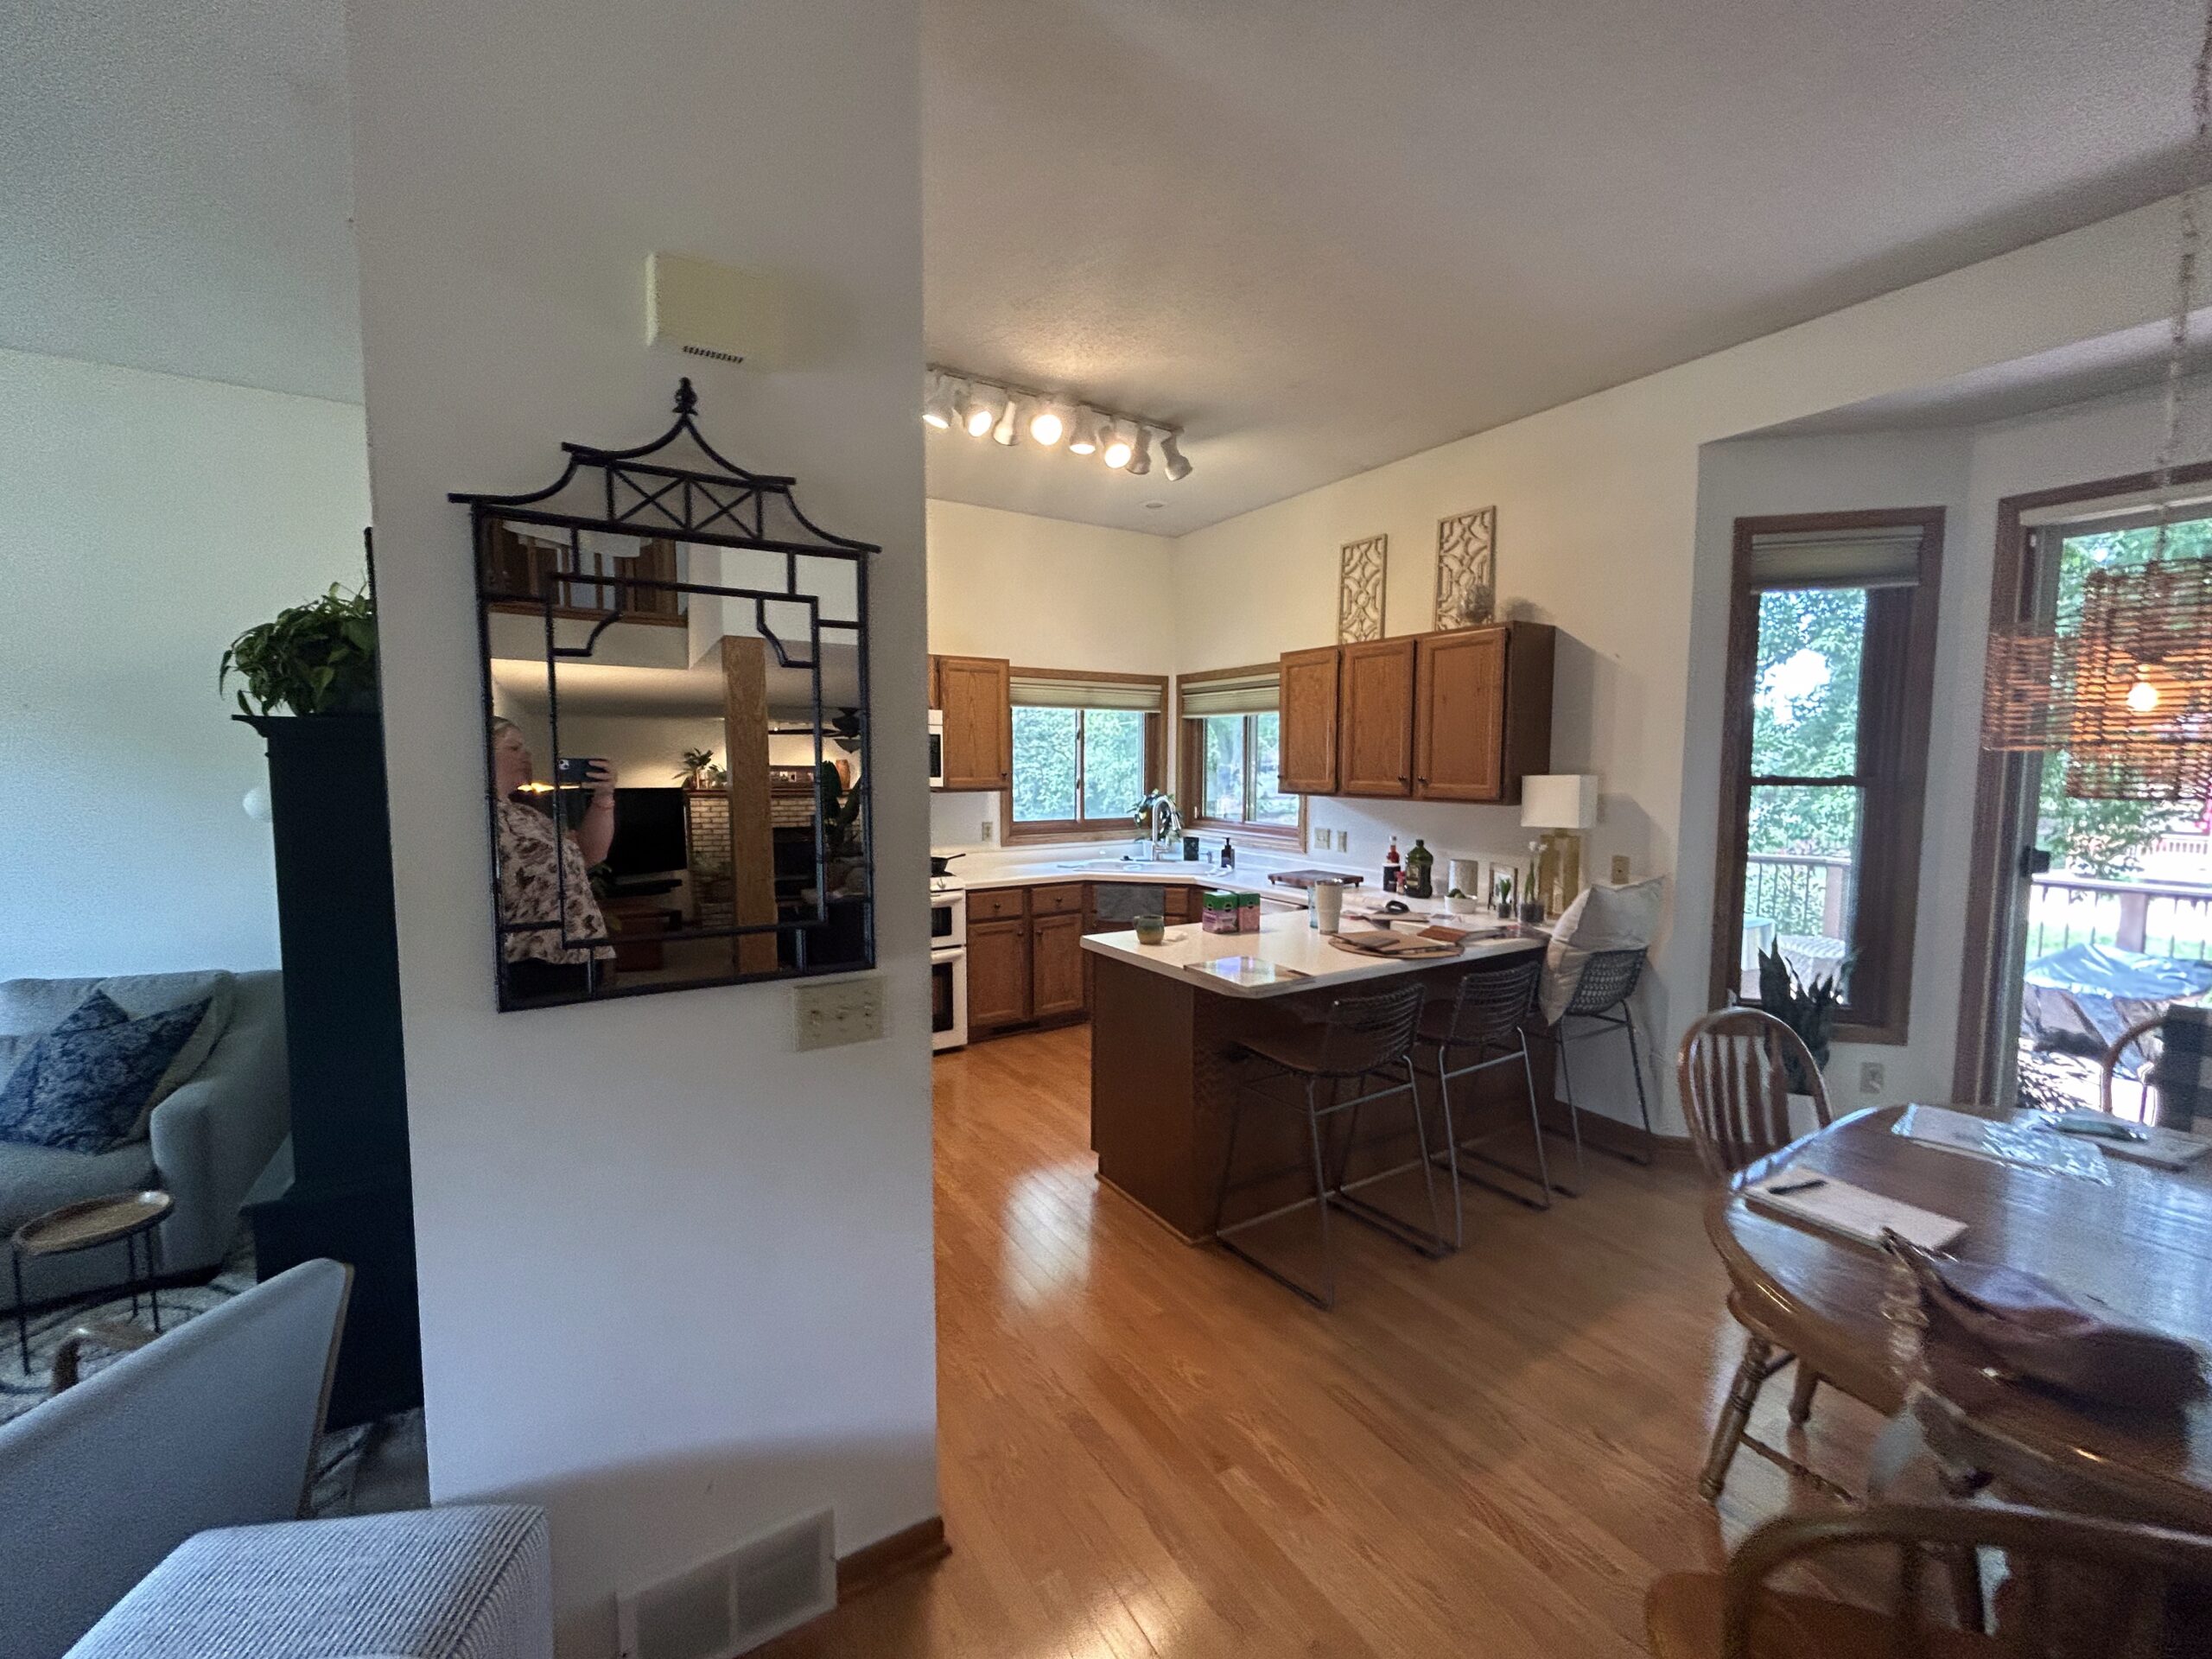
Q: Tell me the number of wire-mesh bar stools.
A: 3